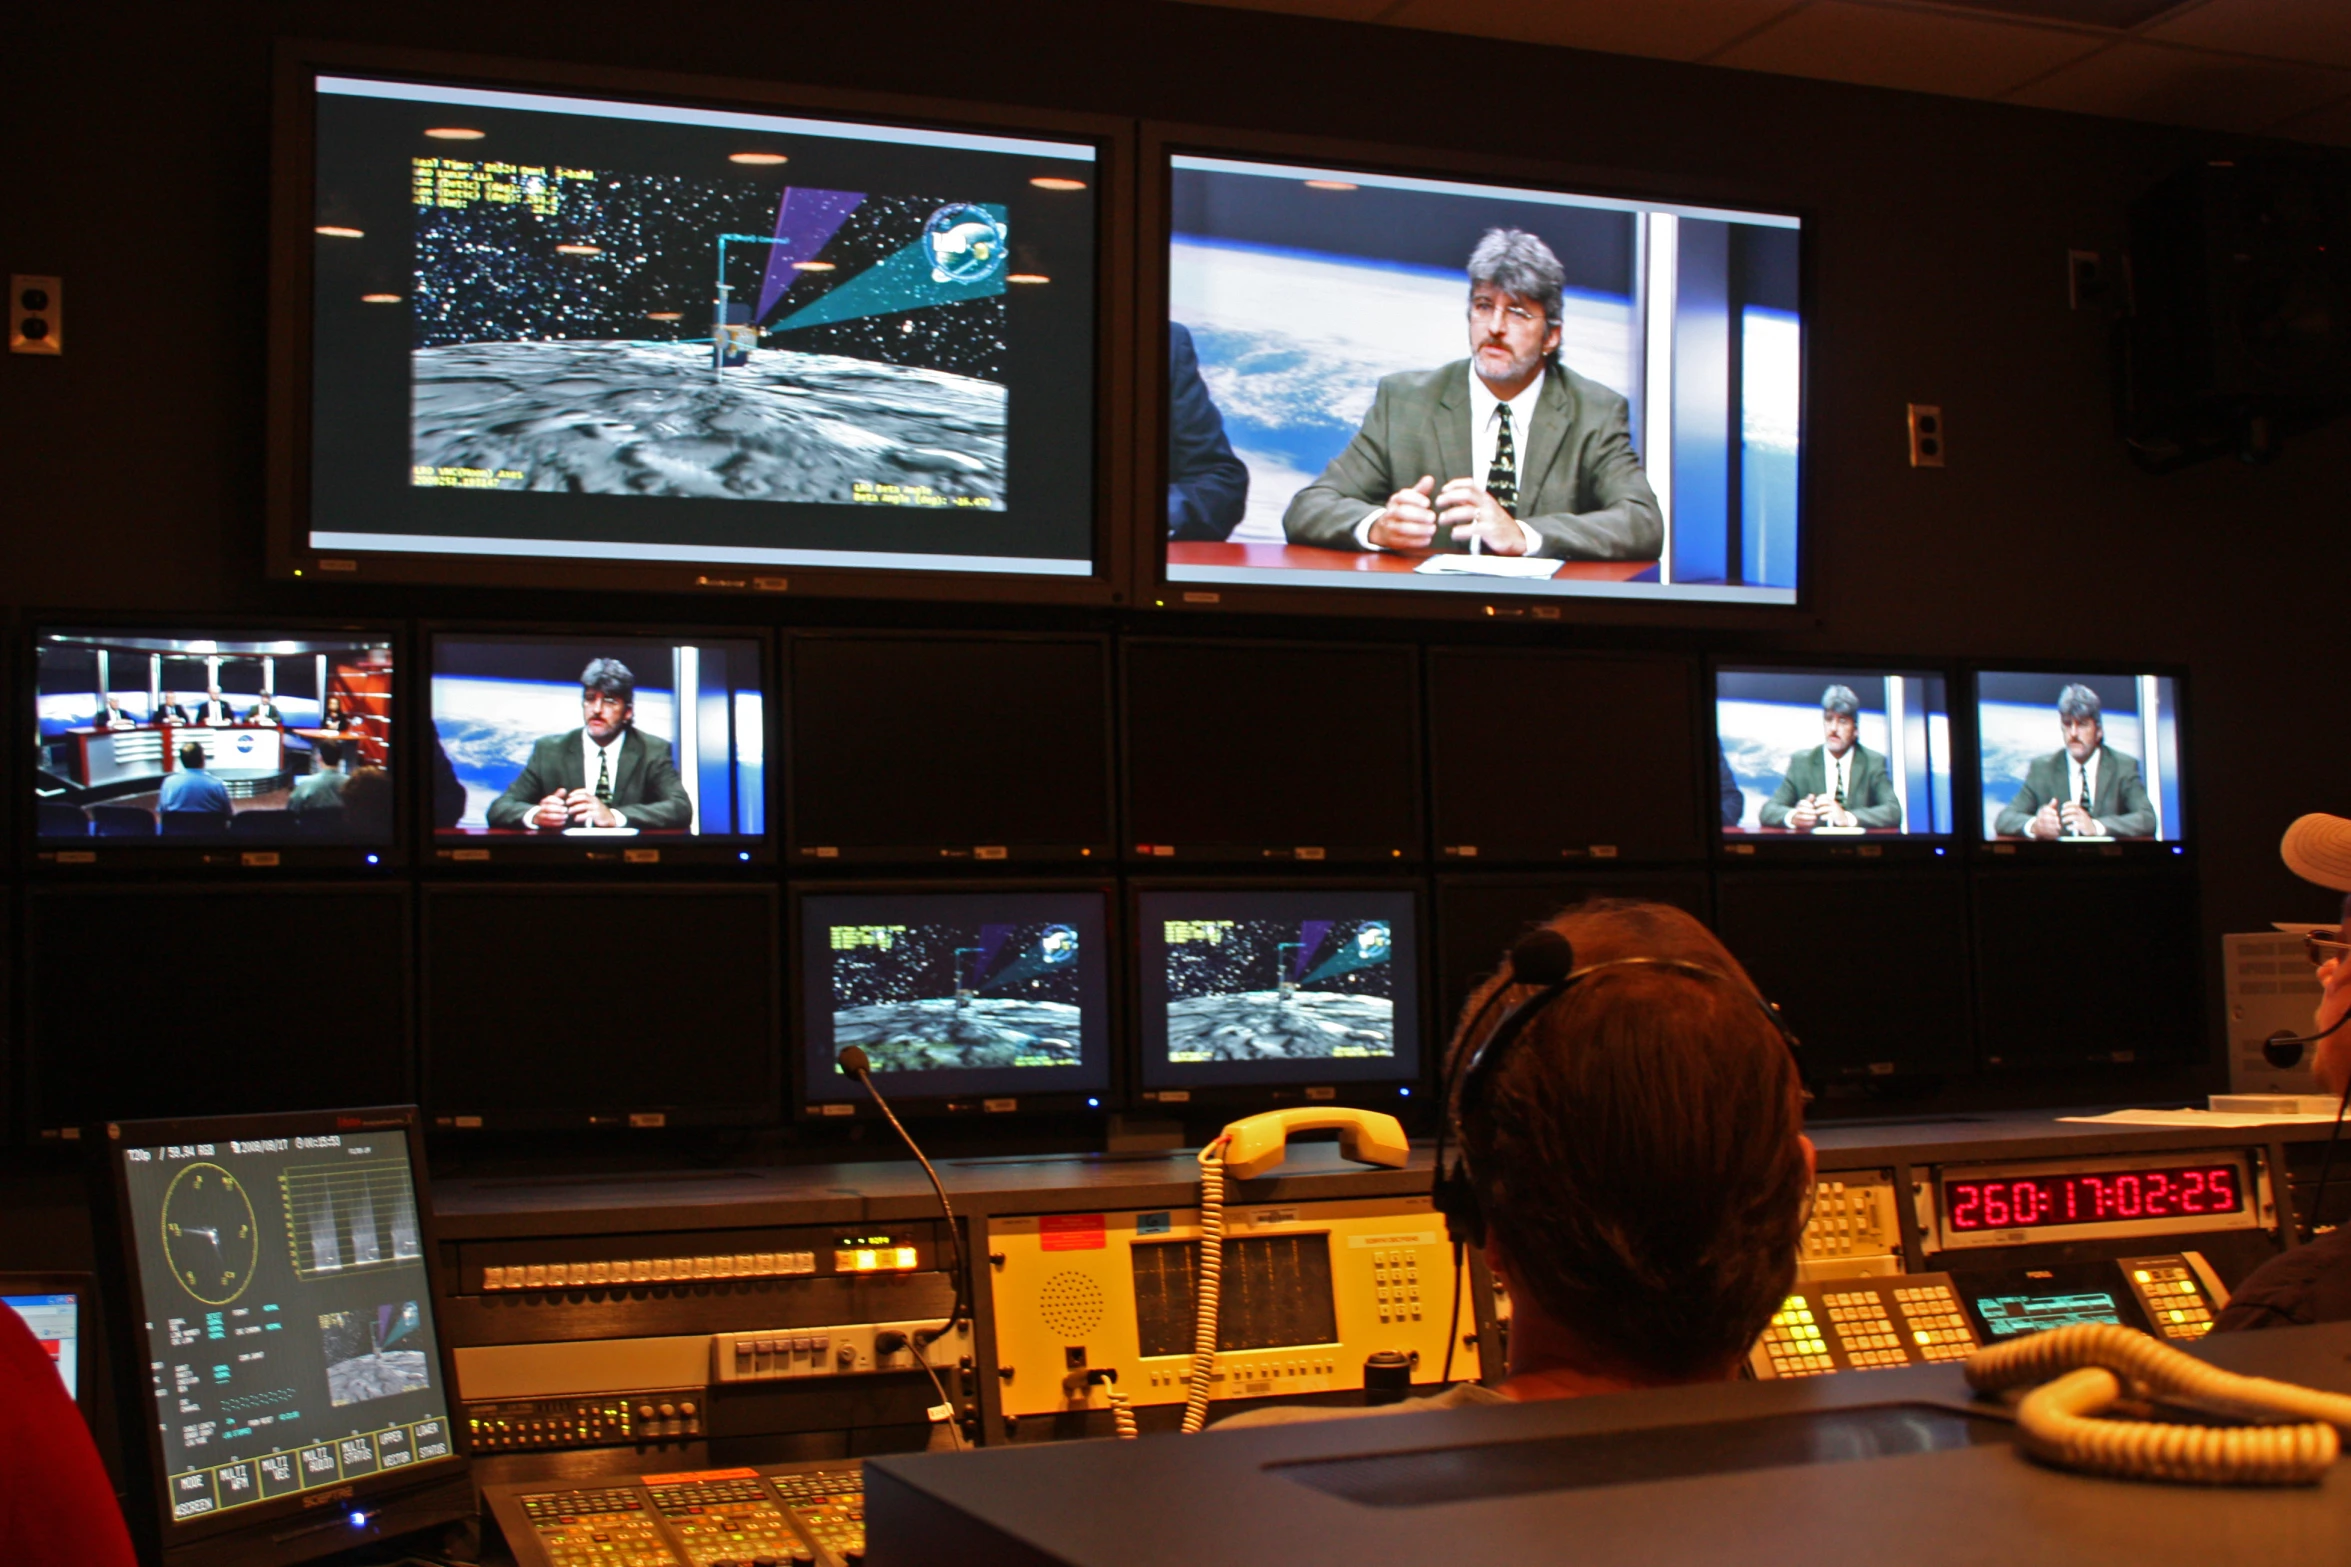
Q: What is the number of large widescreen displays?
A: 2